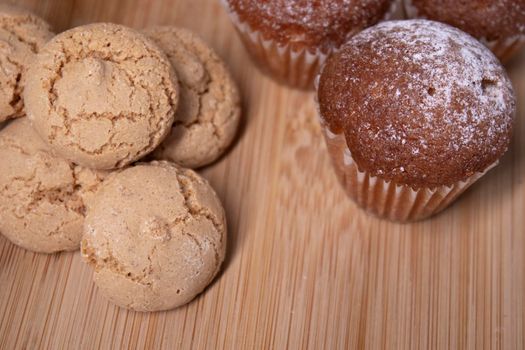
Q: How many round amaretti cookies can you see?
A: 5